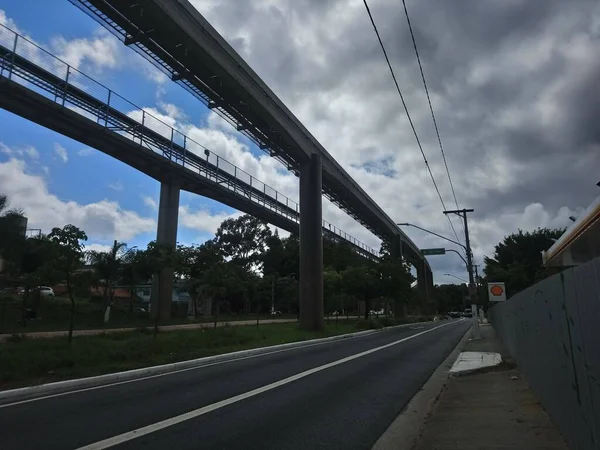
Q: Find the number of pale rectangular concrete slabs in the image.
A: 1